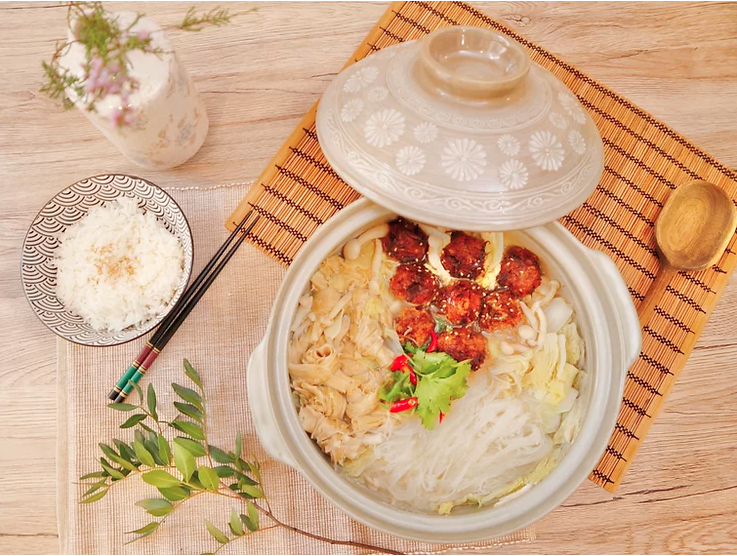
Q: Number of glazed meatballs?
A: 8